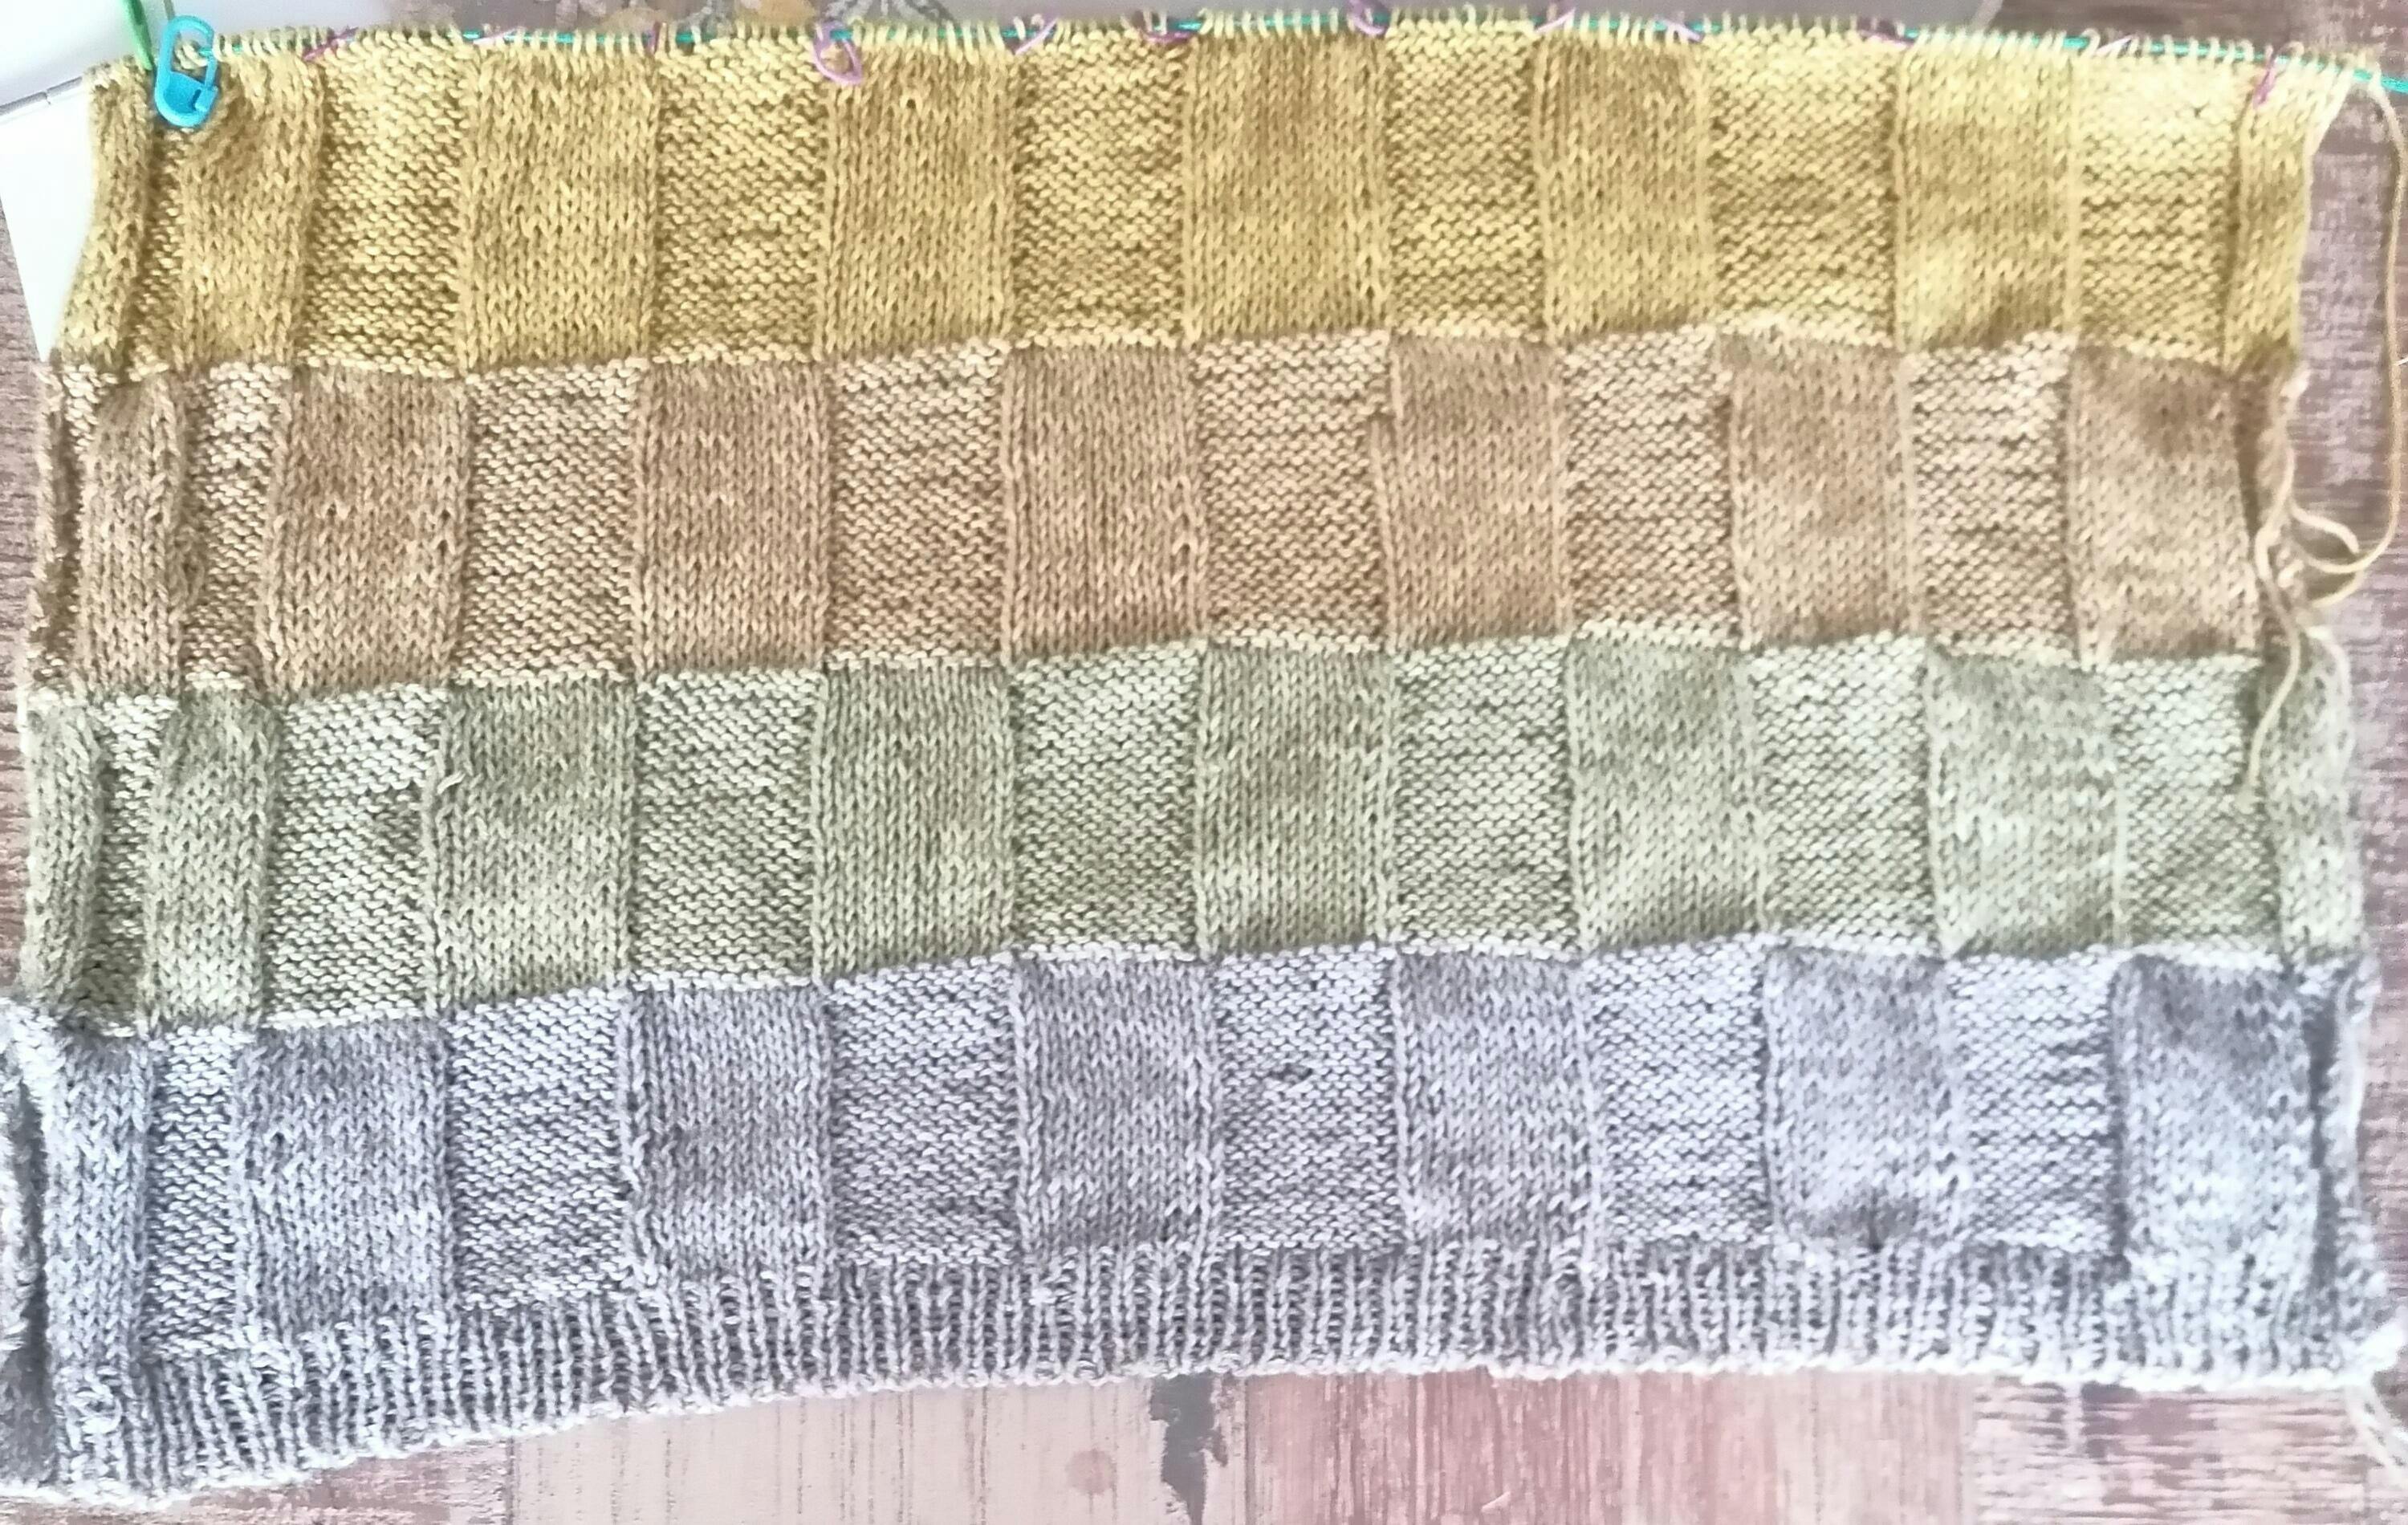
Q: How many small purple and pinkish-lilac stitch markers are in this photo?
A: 12